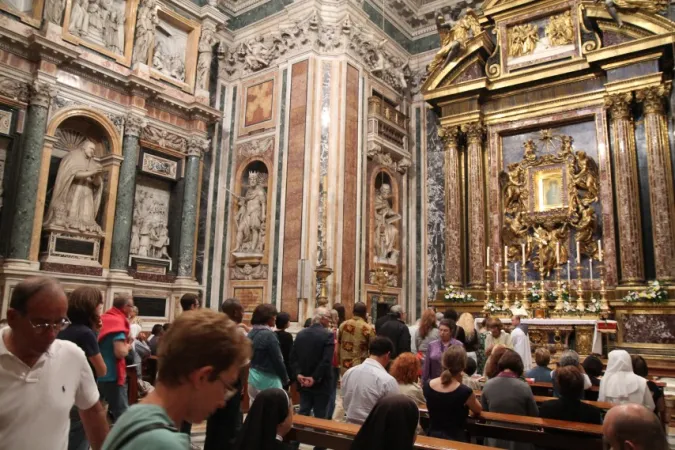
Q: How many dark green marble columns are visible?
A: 3